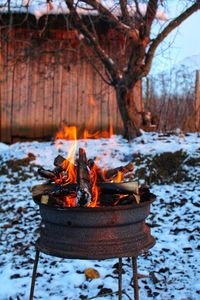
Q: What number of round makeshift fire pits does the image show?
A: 1